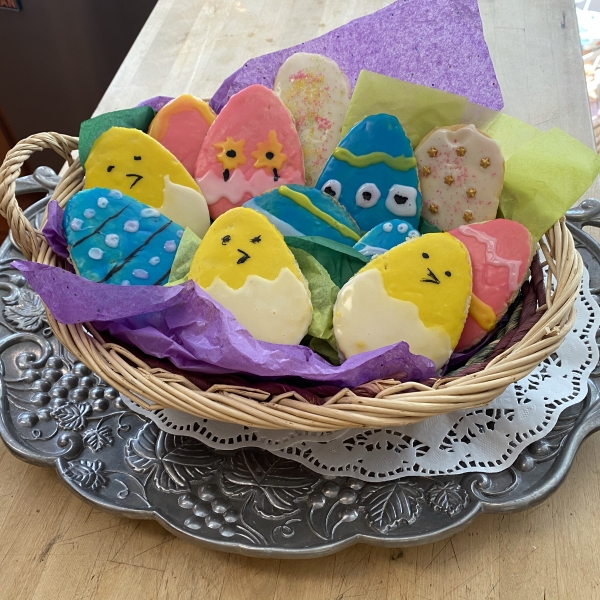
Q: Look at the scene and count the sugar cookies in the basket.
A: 12